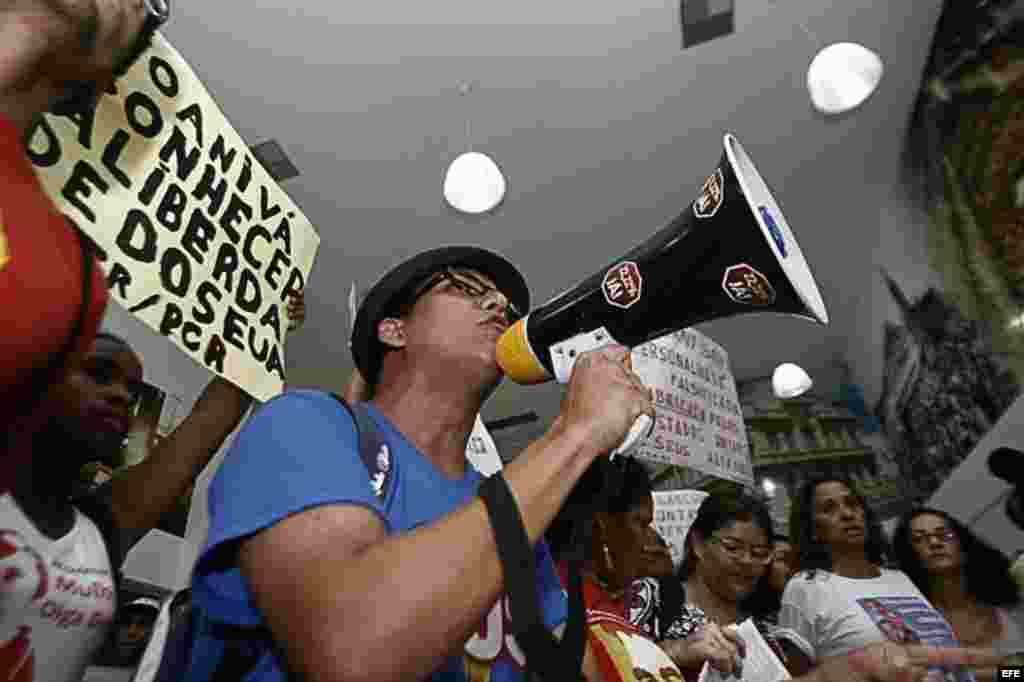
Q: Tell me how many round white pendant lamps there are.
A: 3